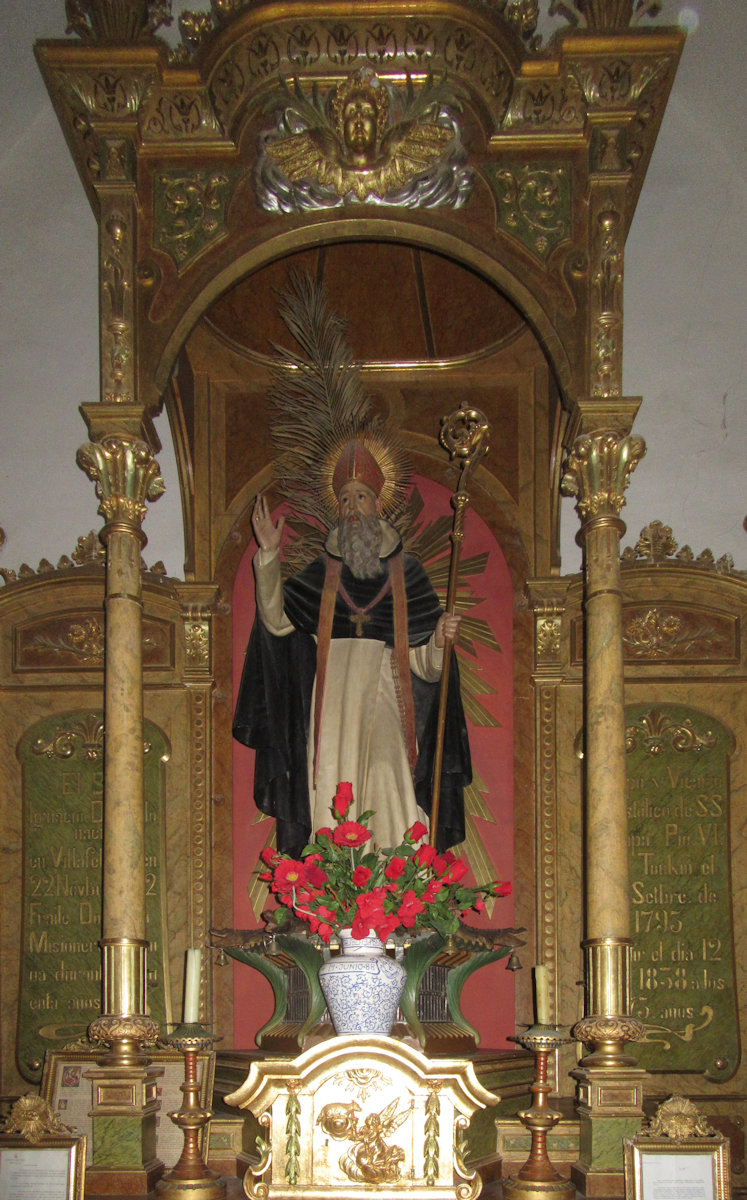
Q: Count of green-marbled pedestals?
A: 2